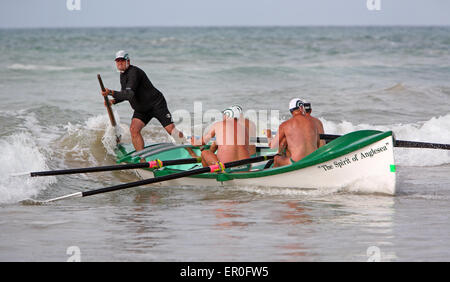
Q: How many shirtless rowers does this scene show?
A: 4